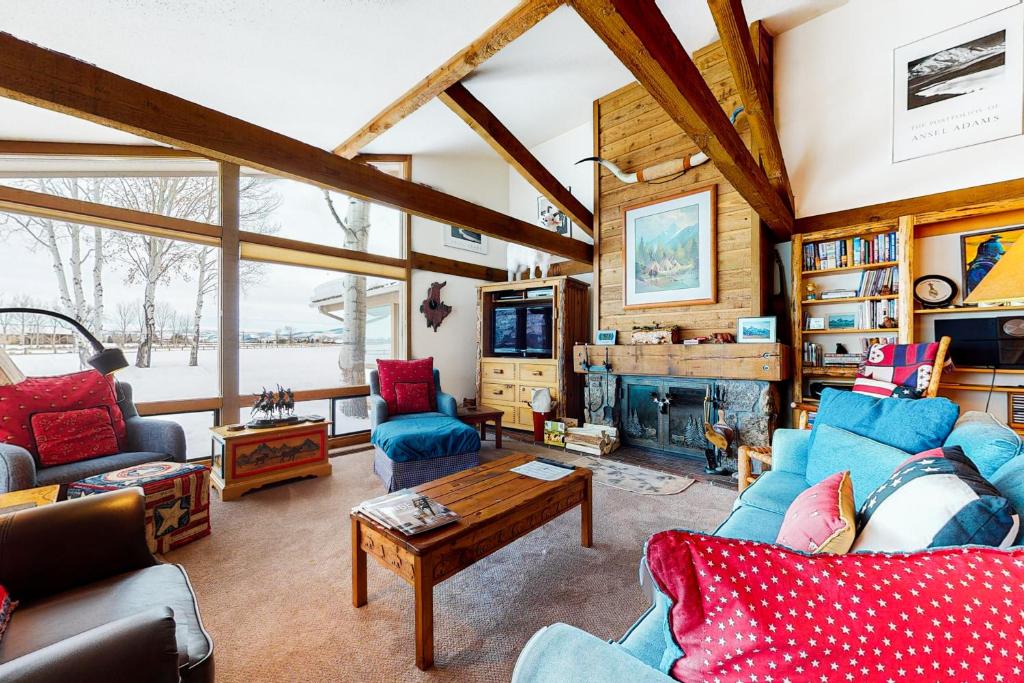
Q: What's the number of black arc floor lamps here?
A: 1